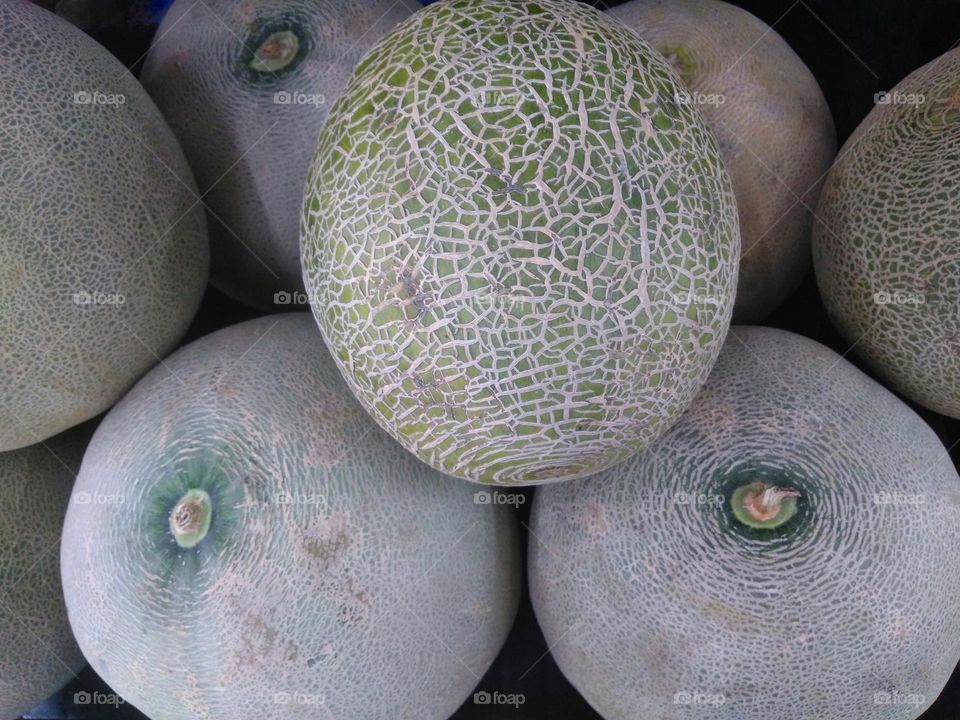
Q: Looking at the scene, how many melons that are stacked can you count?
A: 8